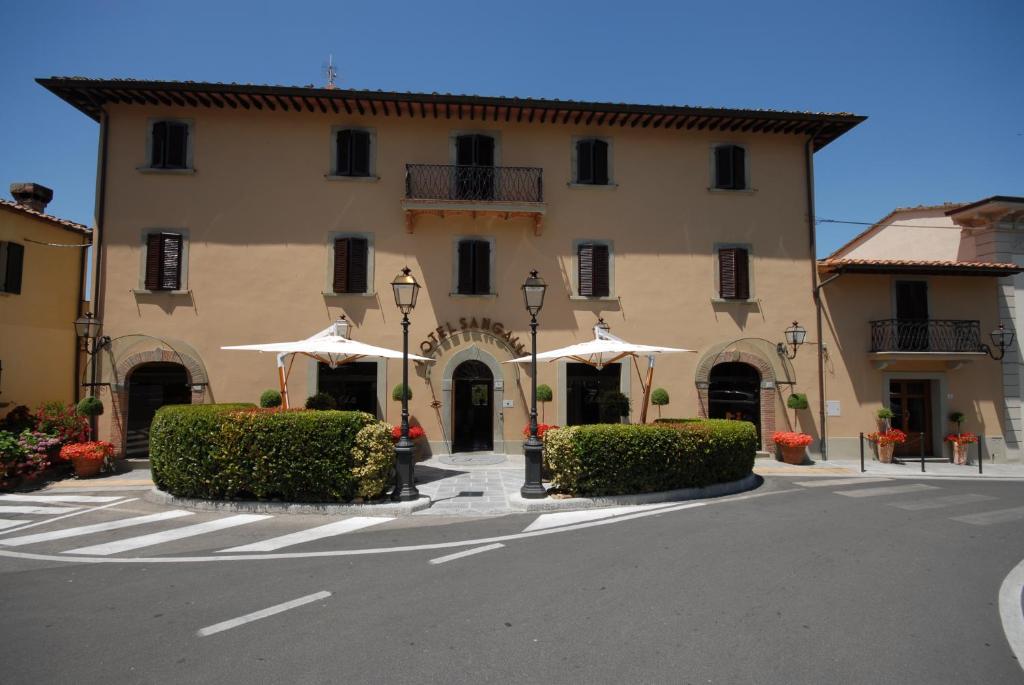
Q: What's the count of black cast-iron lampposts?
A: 2